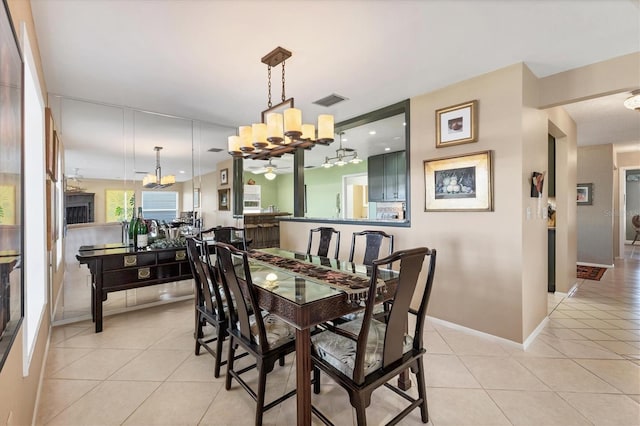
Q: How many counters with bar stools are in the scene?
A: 1